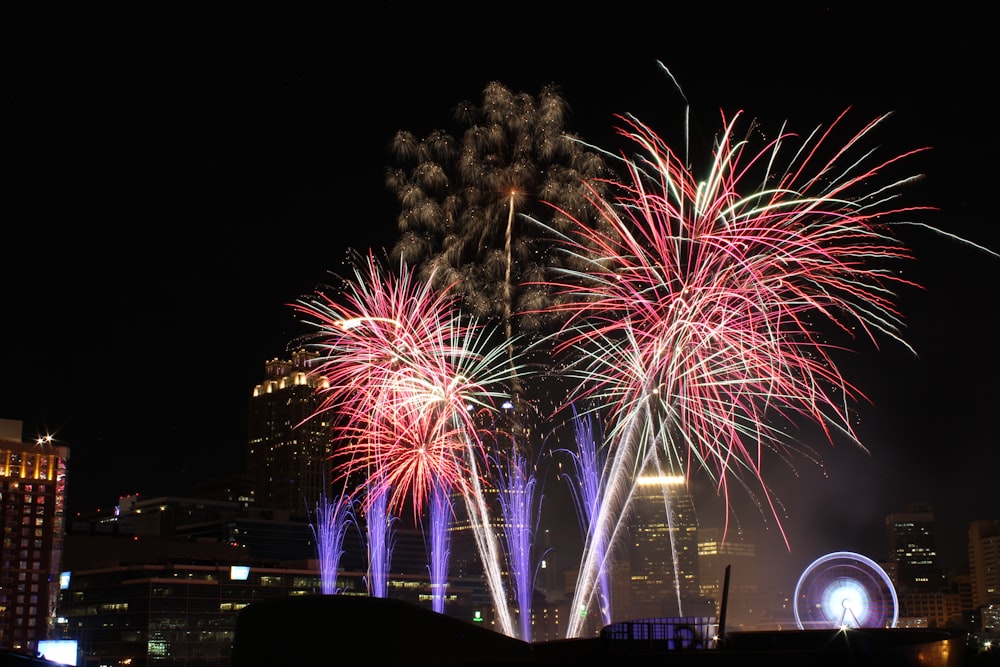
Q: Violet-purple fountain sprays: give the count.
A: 5